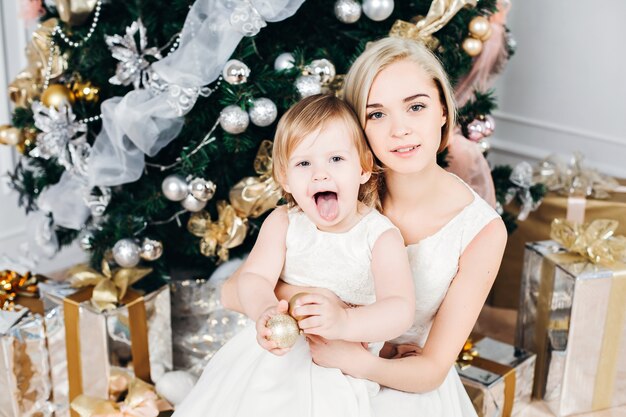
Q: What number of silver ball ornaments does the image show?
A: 13